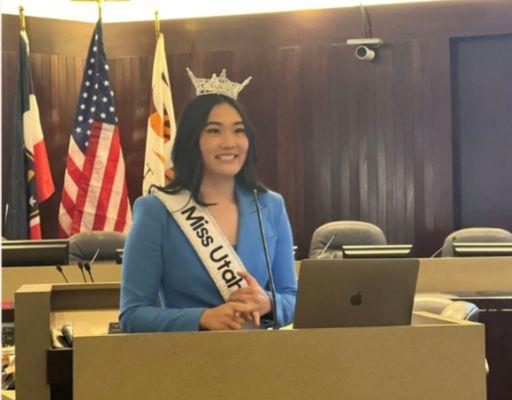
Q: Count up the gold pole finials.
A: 3